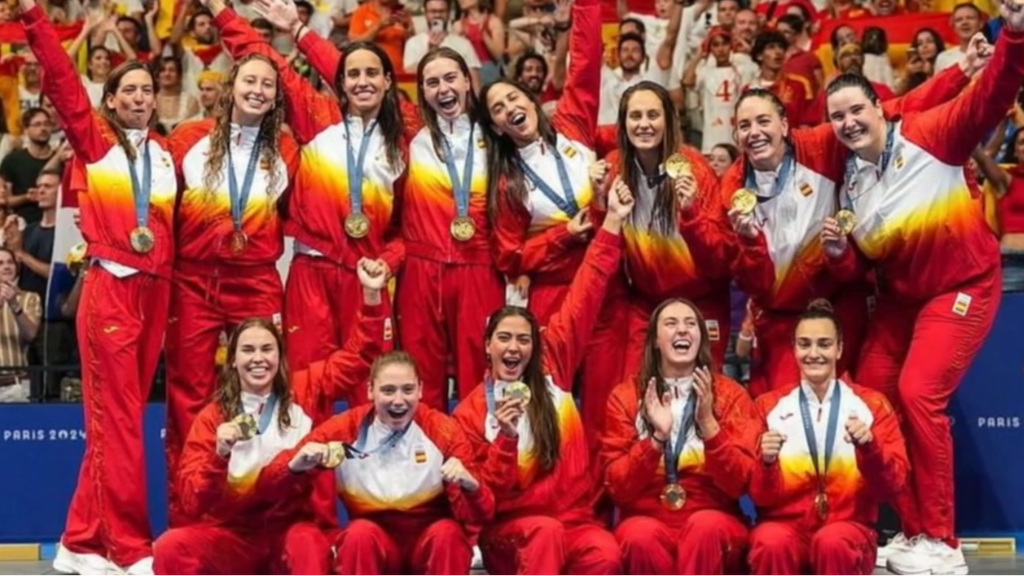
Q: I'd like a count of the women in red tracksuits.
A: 13